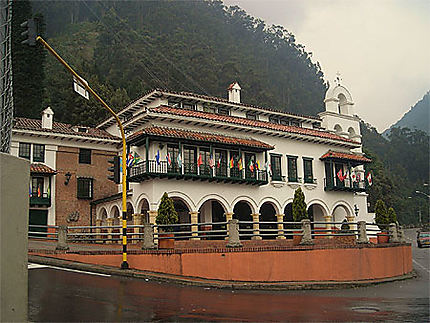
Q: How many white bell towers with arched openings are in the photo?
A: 1